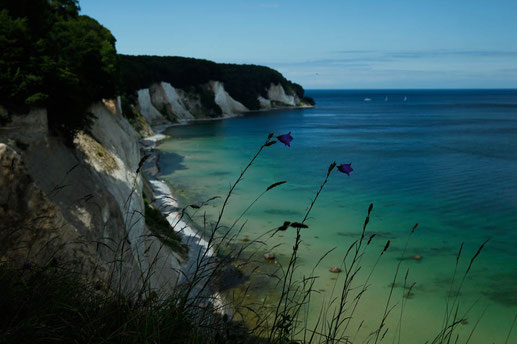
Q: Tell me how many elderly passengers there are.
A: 0